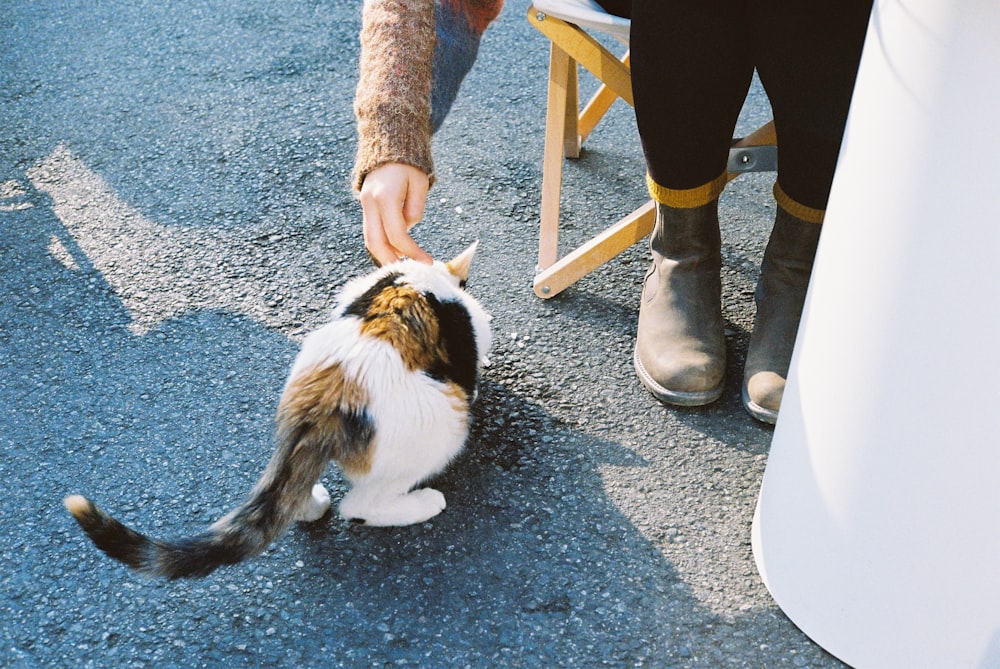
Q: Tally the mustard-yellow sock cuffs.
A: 2